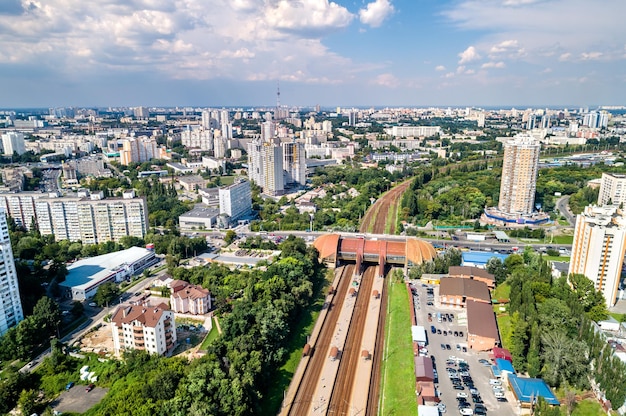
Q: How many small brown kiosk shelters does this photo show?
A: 6